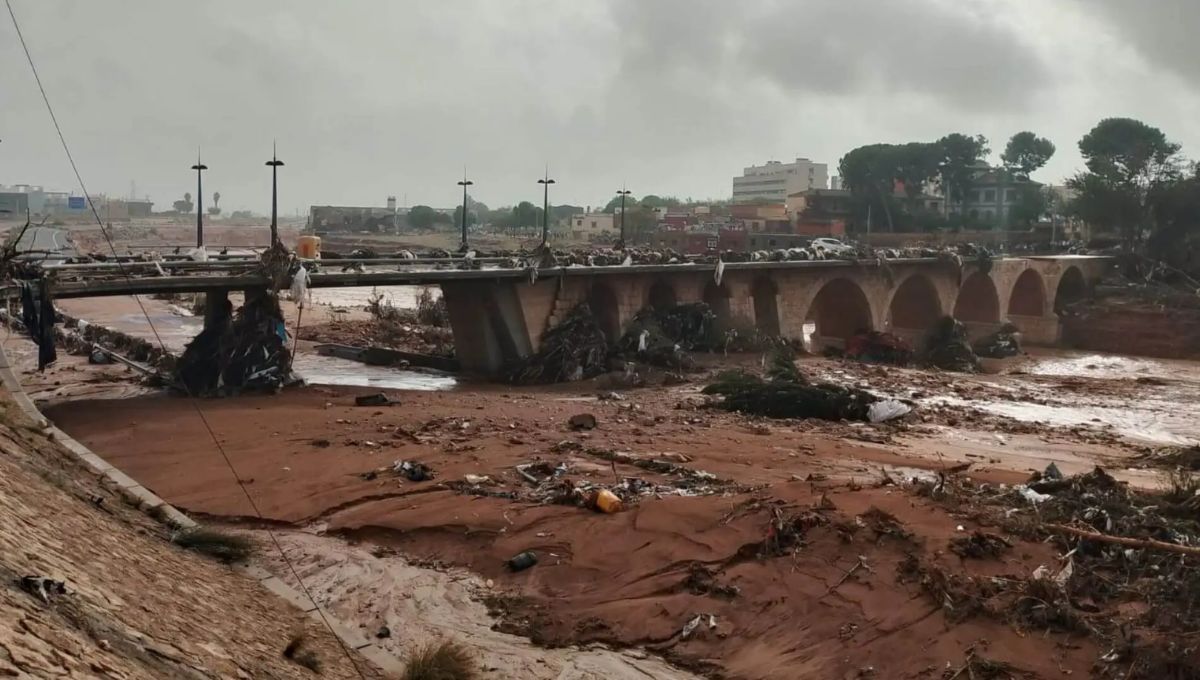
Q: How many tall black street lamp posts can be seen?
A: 5